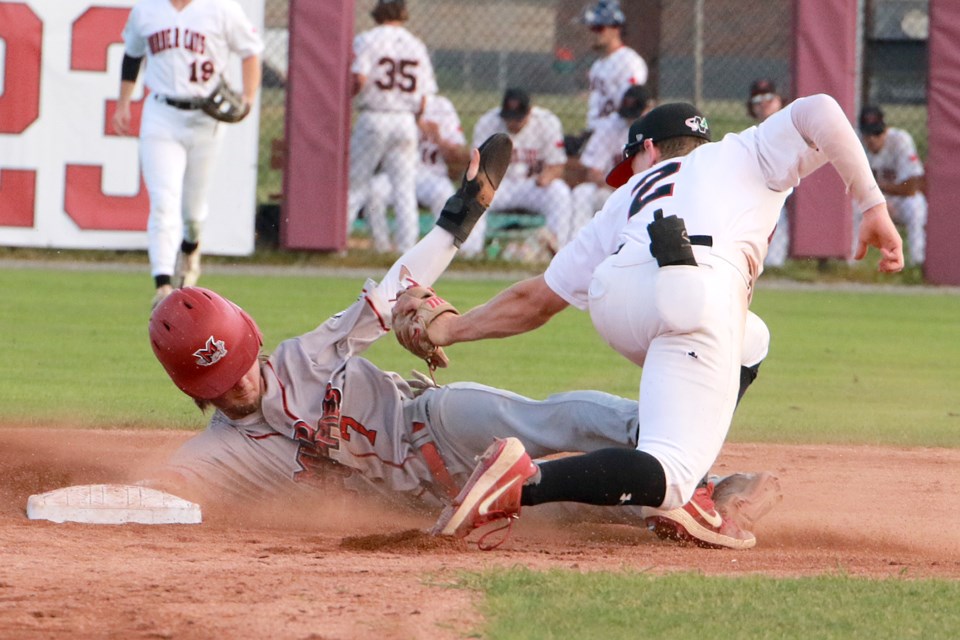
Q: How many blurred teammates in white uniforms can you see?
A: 8